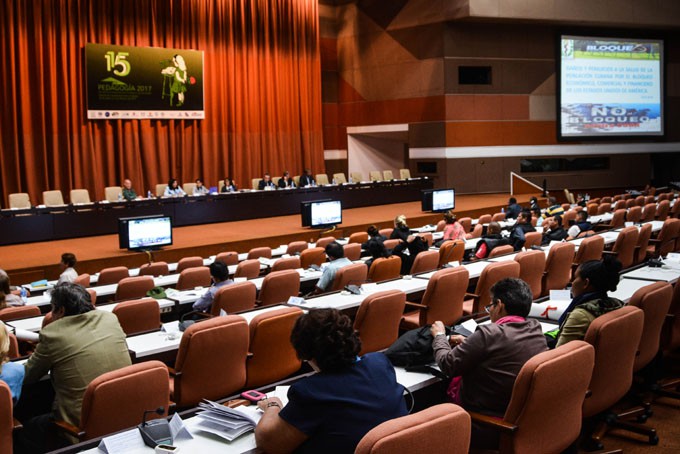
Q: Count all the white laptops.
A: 0